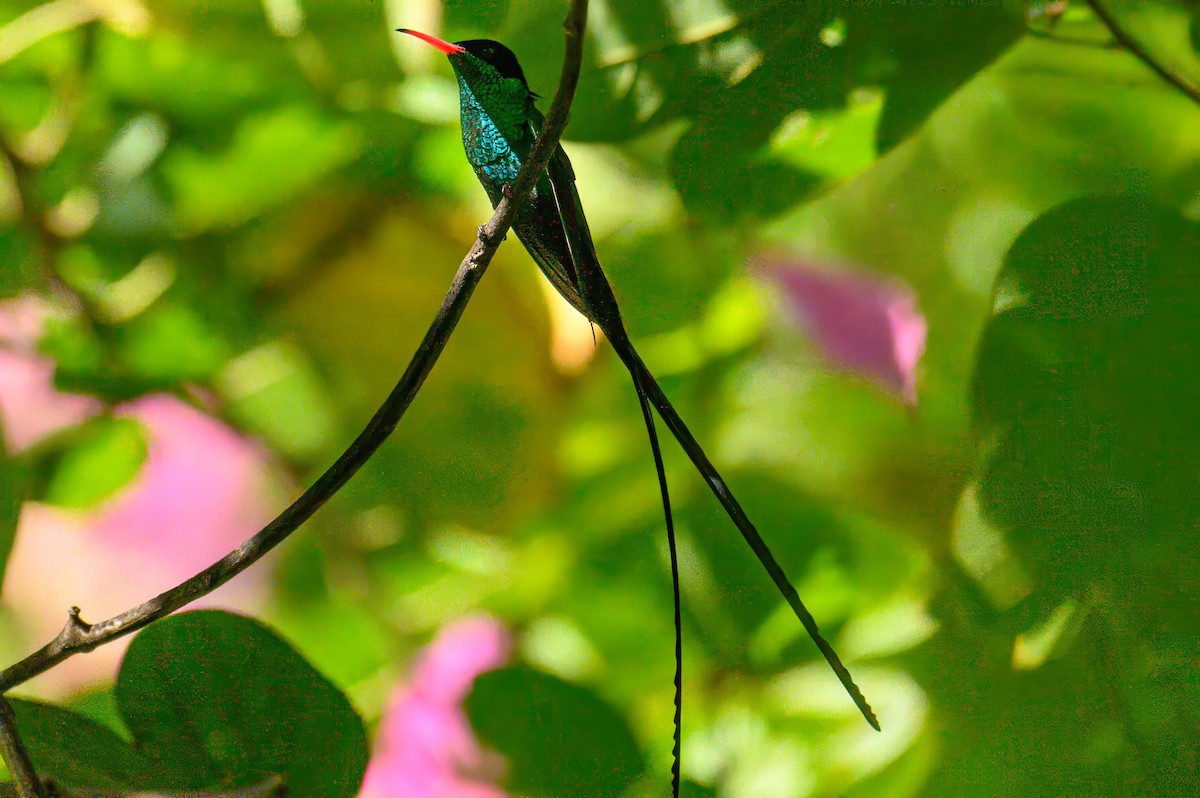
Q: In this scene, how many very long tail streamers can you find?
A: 2